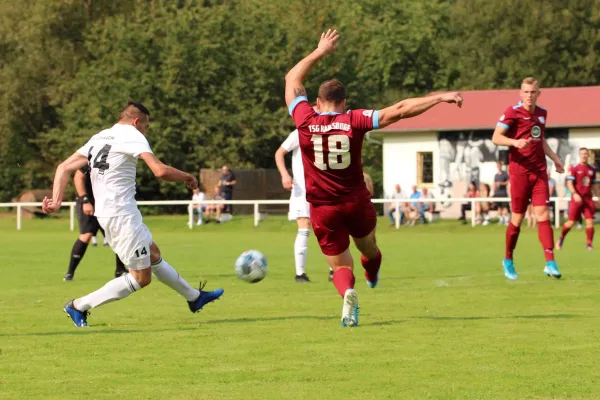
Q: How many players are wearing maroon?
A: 3